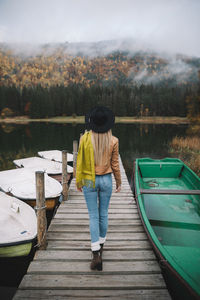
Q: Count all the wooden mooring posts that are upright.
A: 3